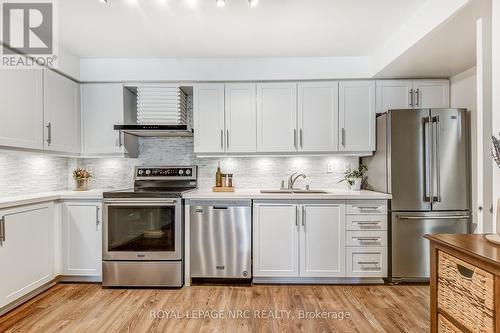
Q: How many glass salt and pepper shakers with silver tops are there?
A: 2